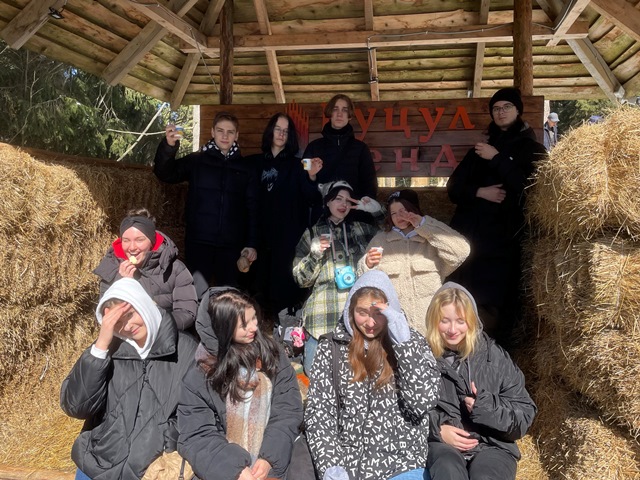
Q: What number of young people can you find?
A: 11